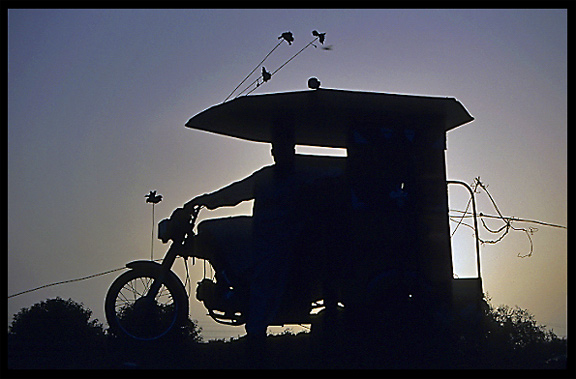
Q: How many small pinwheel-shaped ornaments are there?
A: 4